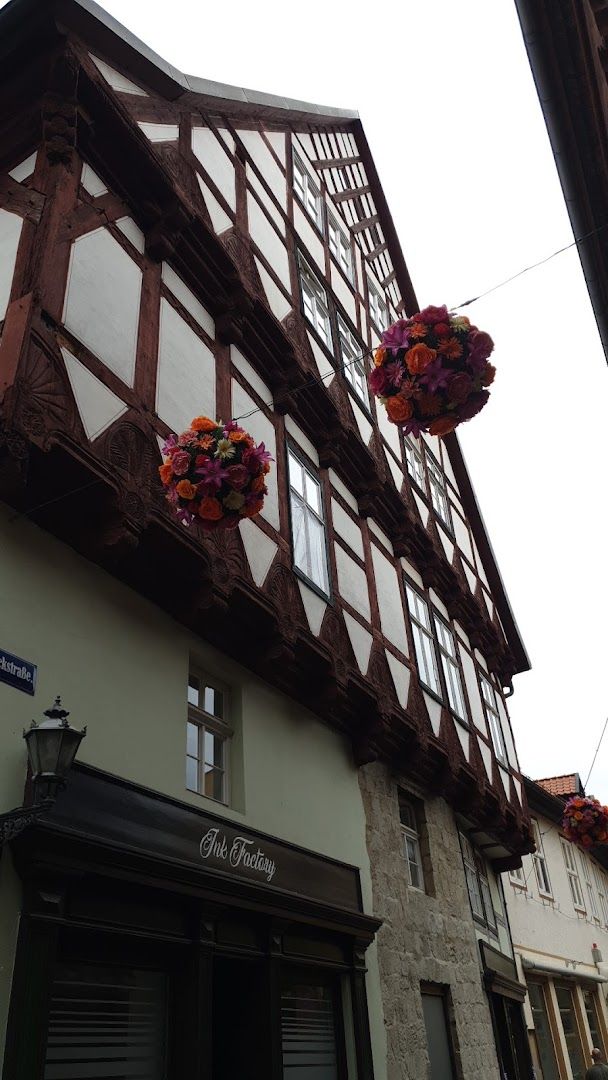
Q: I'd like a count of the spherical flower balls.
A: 3